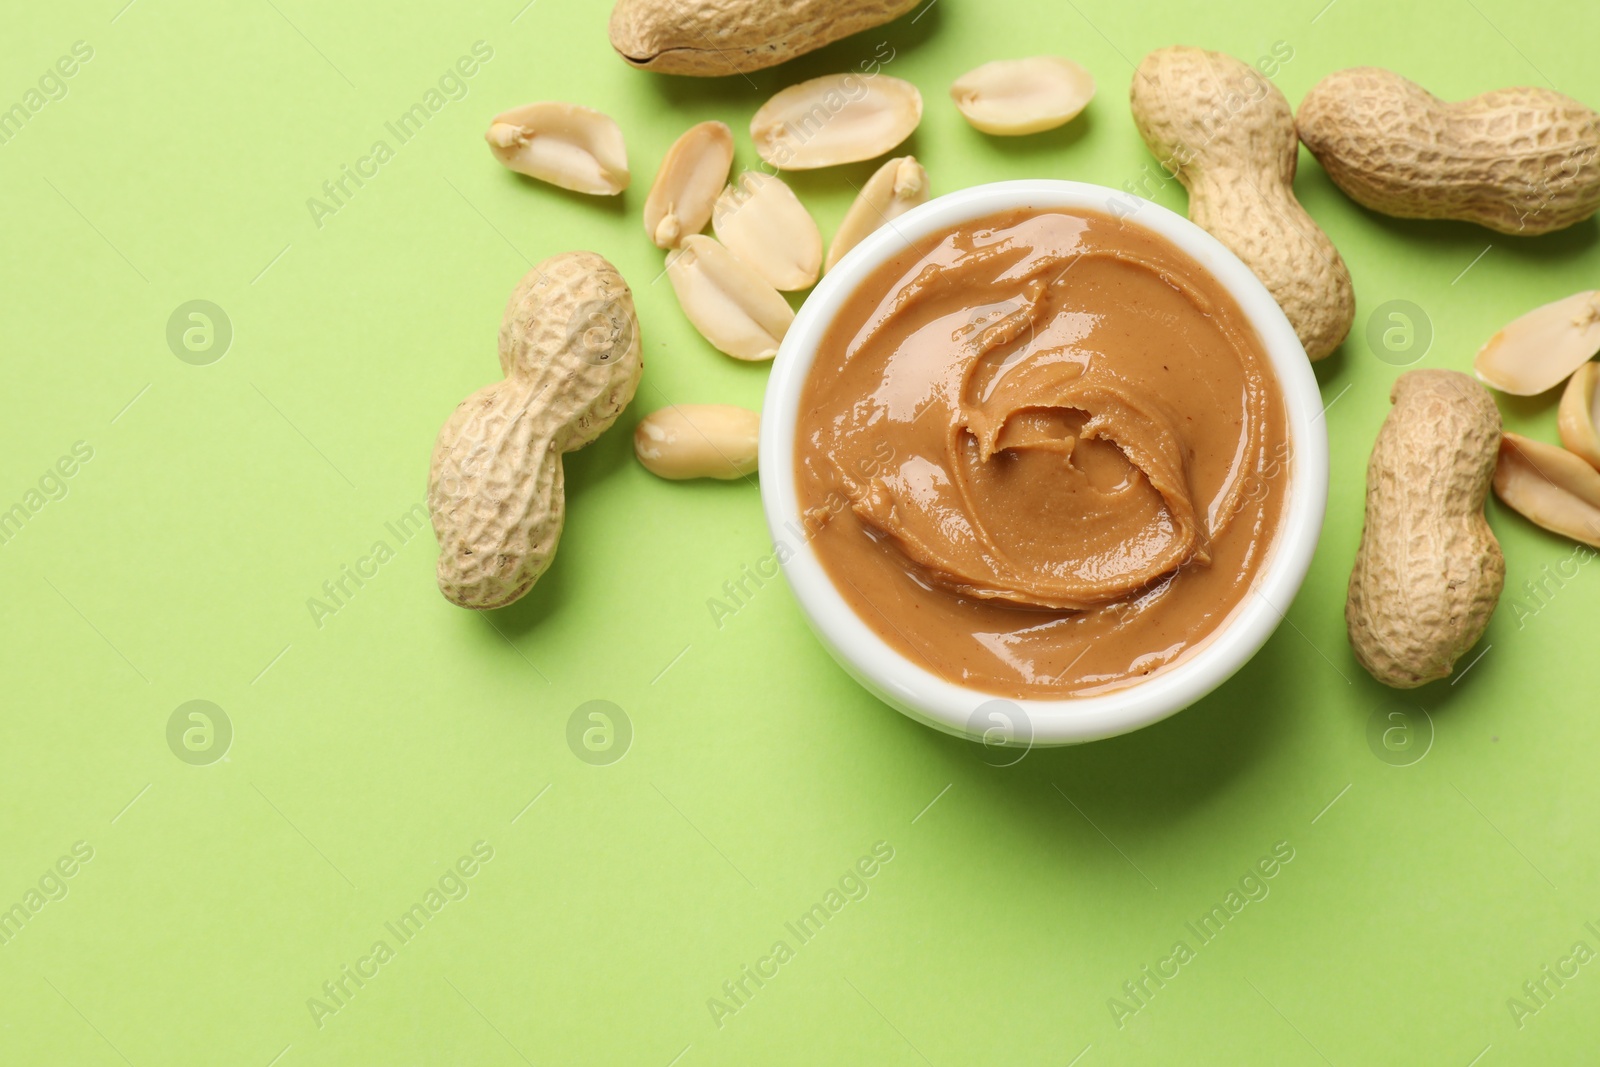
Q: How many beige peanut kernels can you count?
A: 11